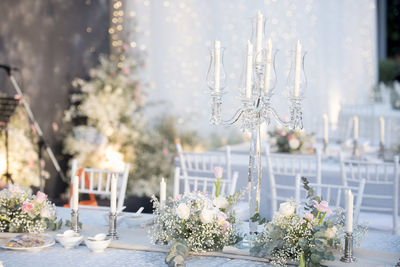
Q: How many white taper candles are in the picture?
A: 12